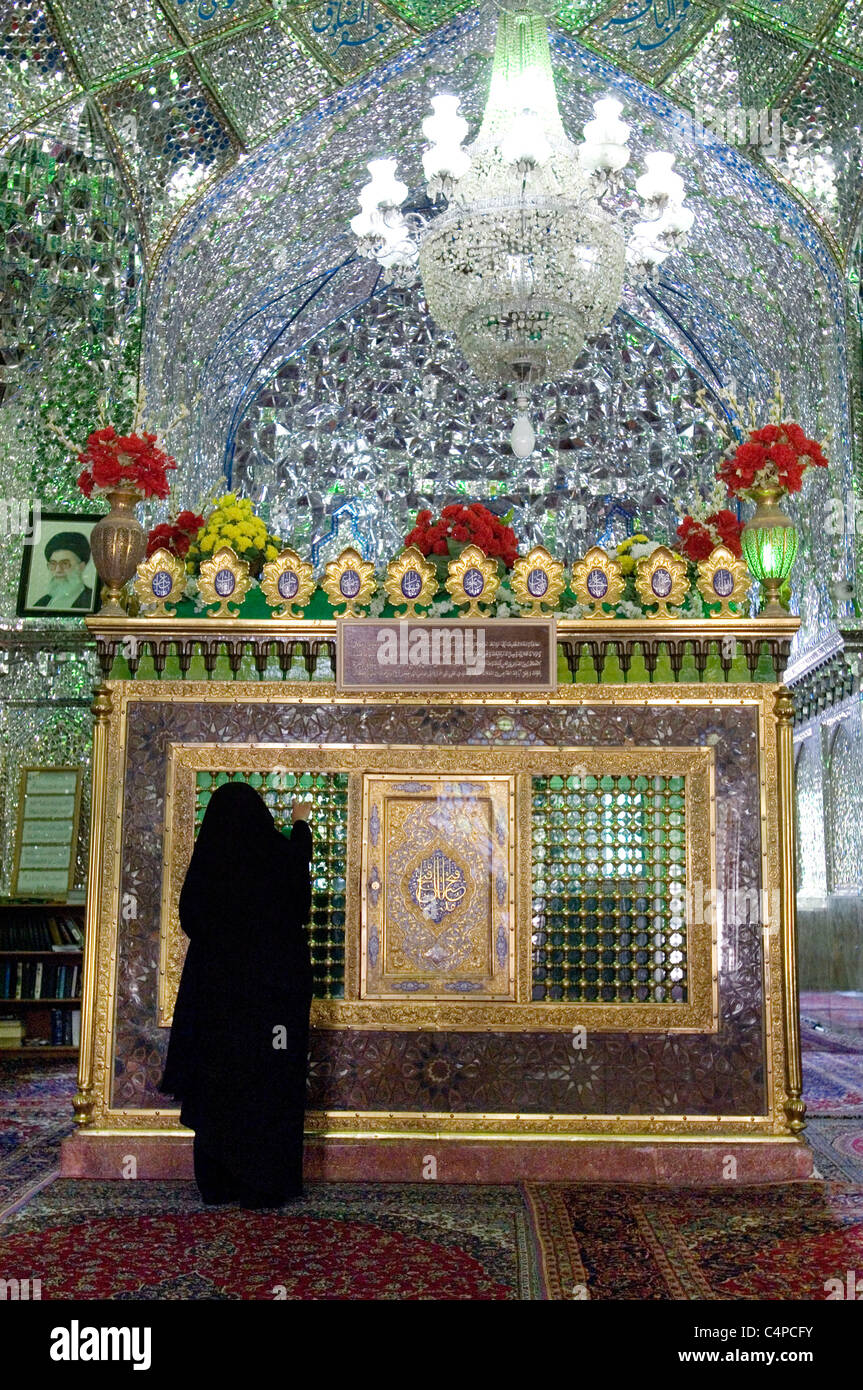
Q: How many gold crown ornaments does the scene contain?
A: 10